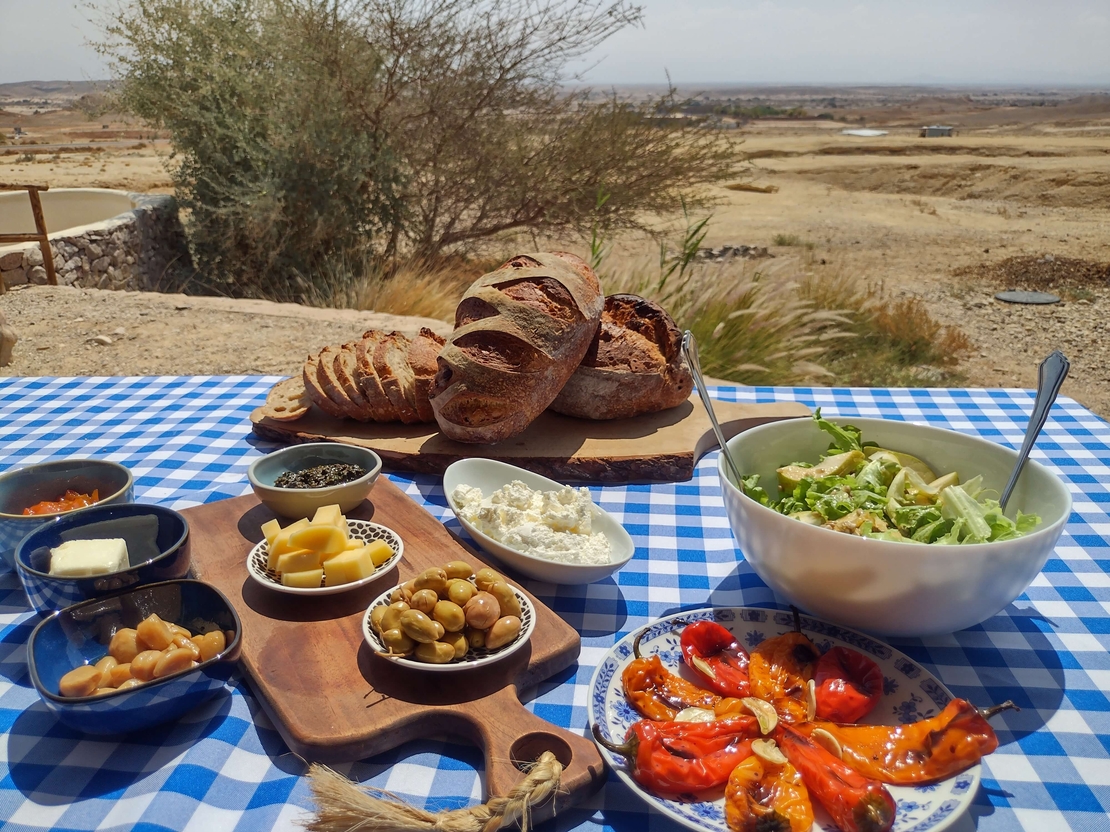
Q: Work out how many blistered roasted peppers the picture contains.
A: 8